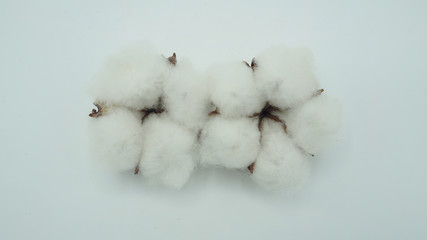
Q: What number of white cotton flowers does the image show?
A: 2